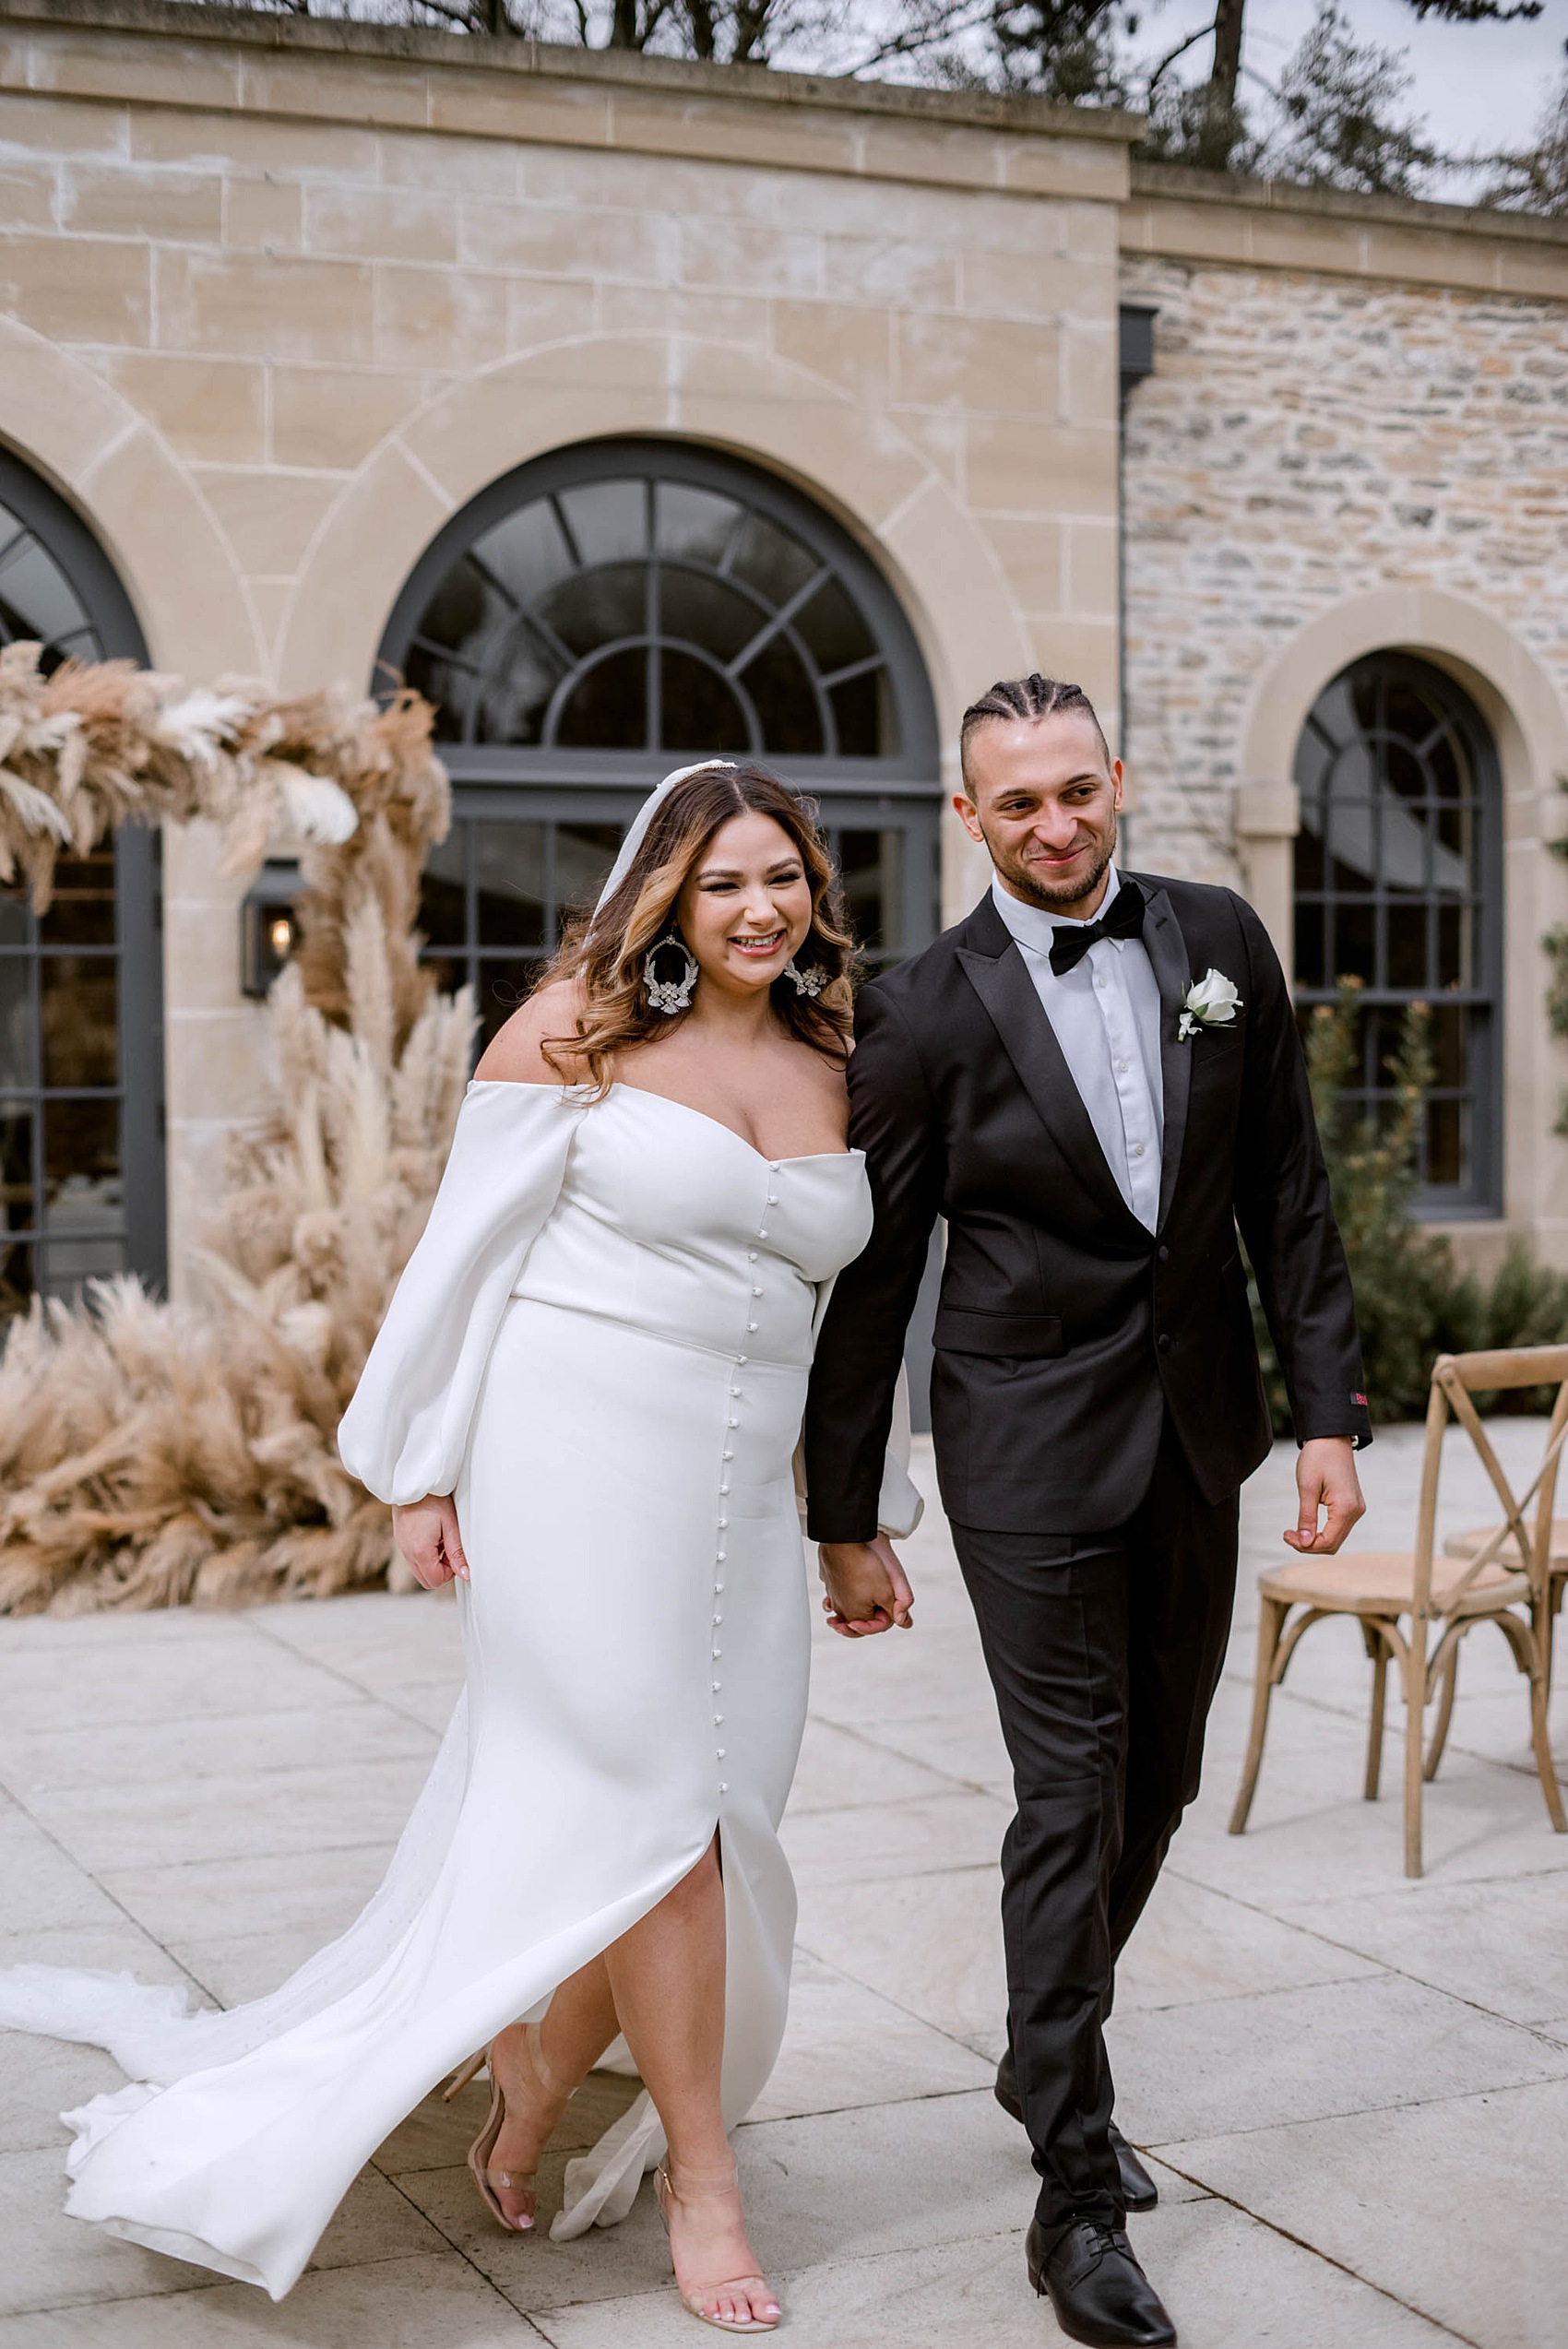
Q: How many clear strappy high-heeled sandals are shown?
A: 2